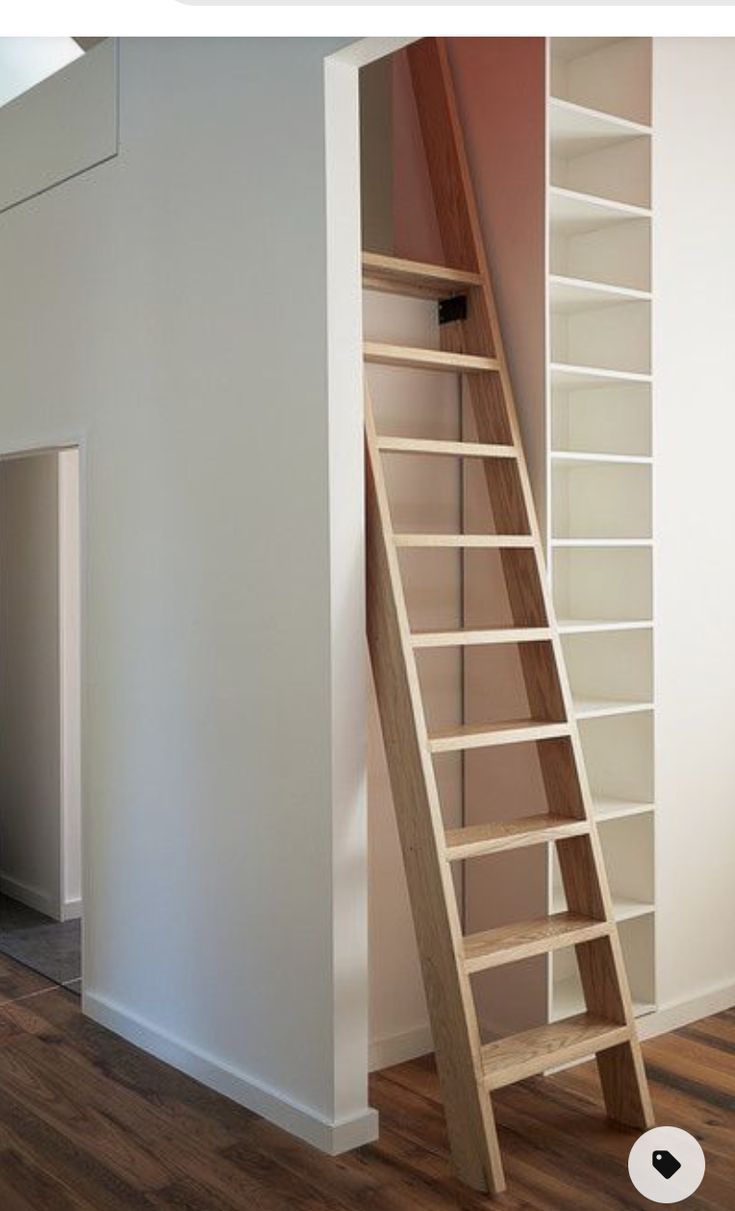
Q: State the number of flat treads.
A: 9